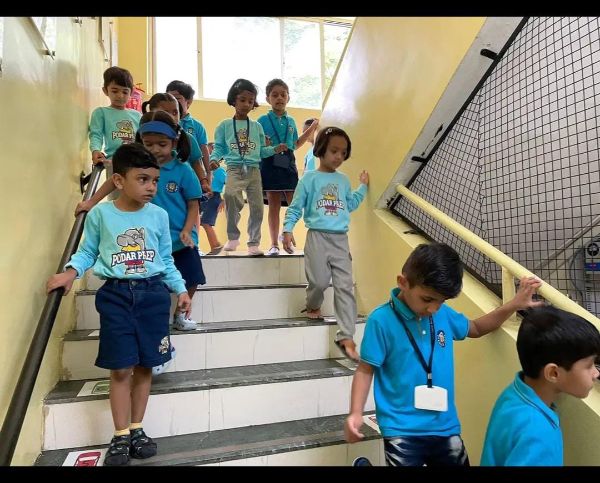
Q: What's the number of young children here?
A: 12